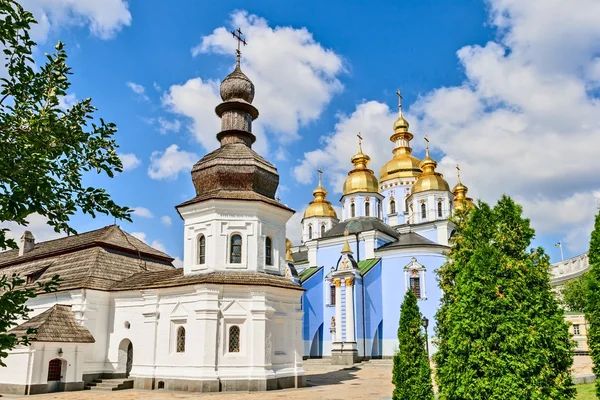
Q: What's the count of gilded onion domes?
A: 5